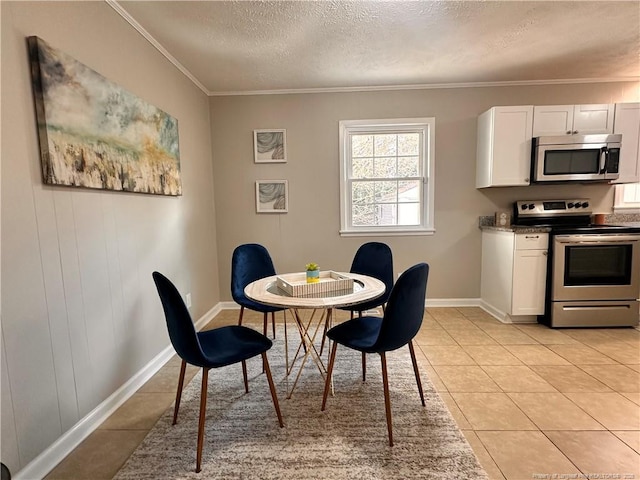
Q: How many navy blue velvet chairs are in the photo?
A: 4